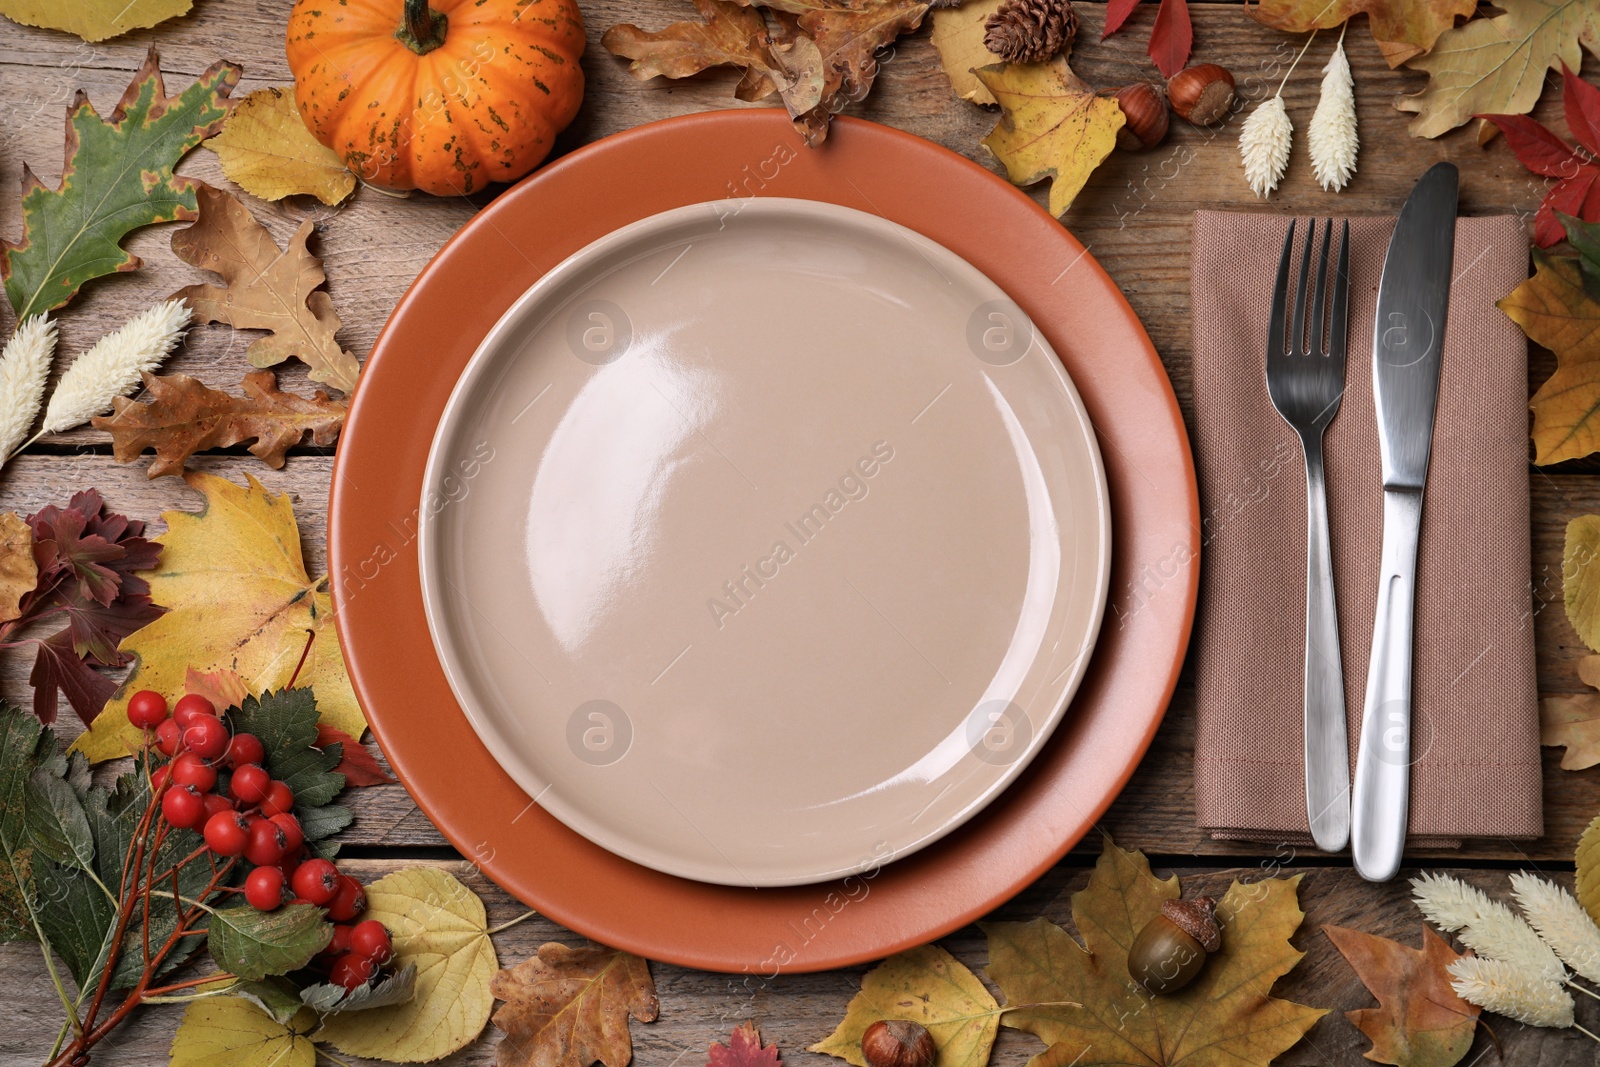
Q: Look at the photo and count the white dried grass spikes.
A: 7